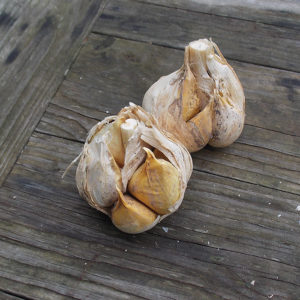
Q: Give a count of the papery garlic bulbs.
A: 2